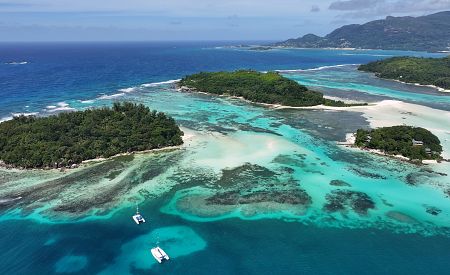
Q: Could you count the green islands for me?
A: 4